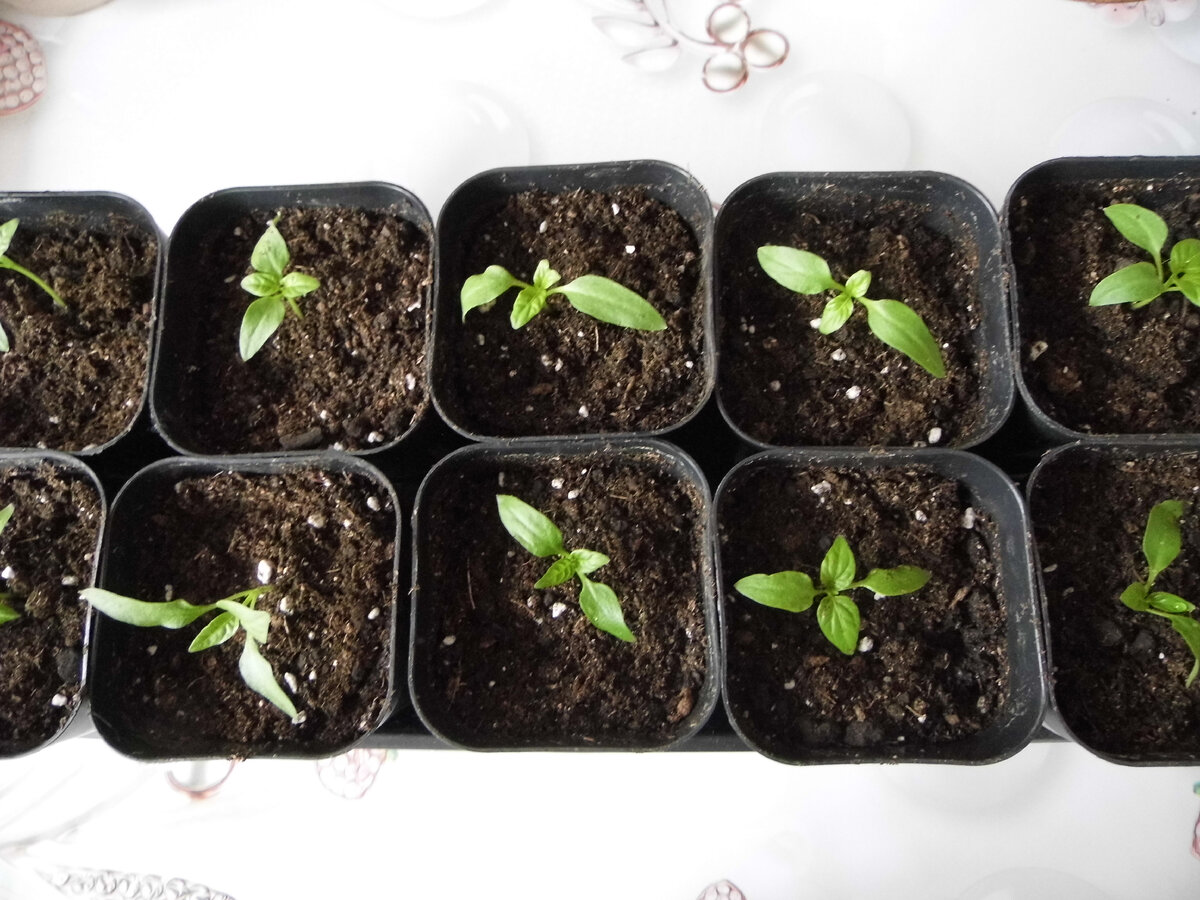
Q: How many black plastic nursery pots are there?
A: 10